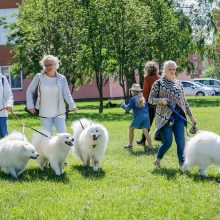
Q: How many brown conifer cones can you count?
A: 0